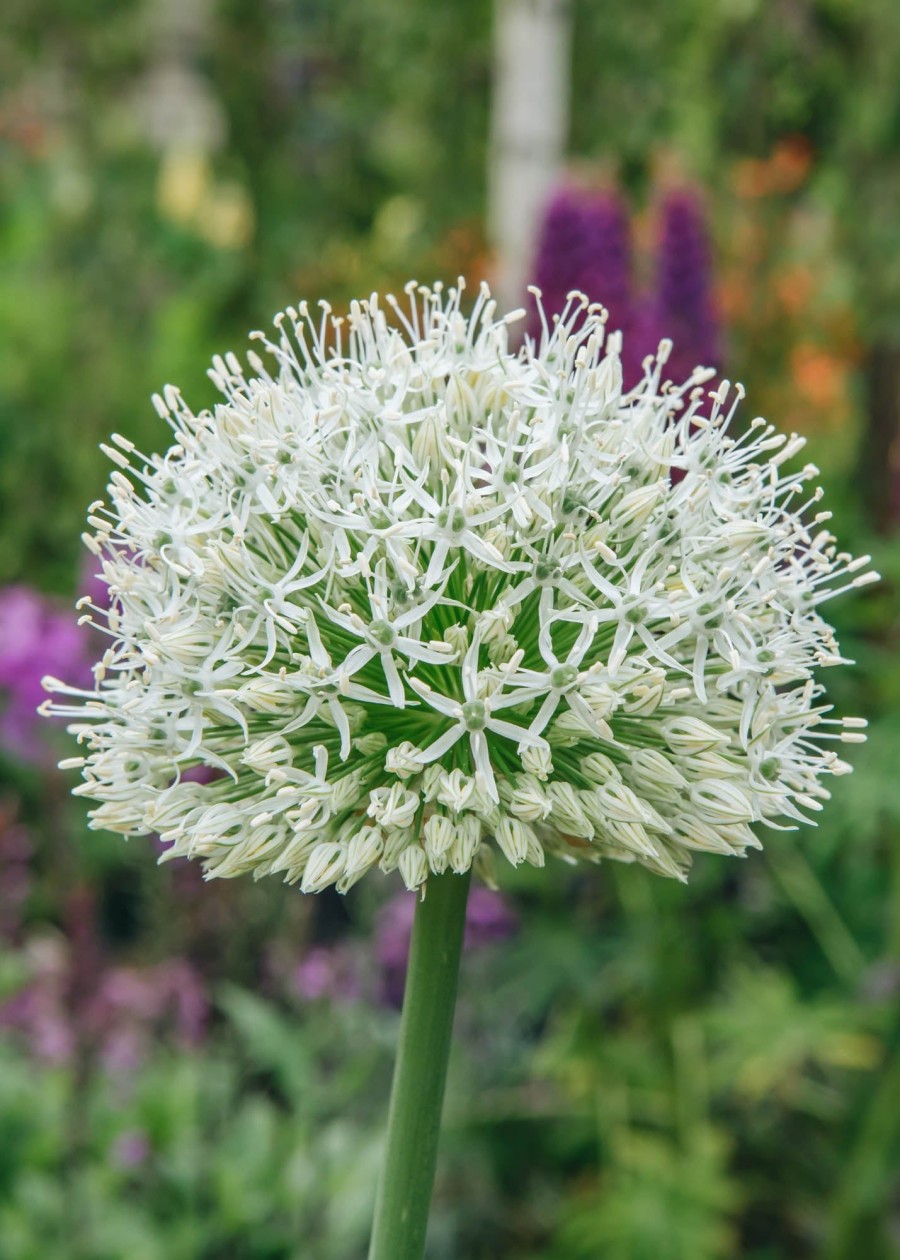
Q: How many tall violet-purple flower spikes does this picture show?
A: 2